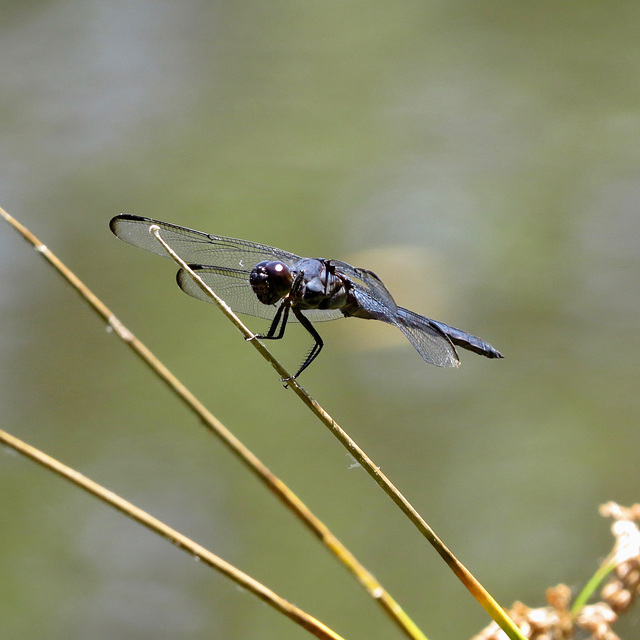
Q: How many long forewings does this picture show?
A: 2